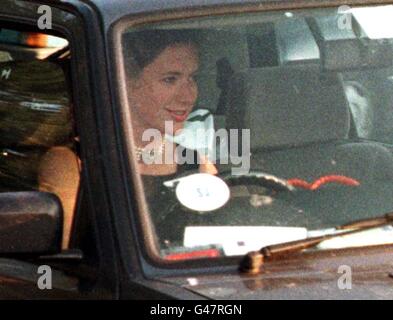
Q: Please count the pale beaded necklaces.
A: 1